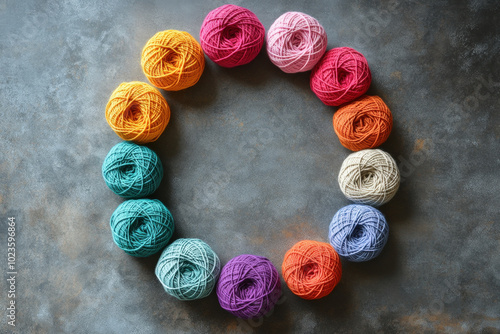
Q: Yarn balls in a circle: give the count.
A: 13